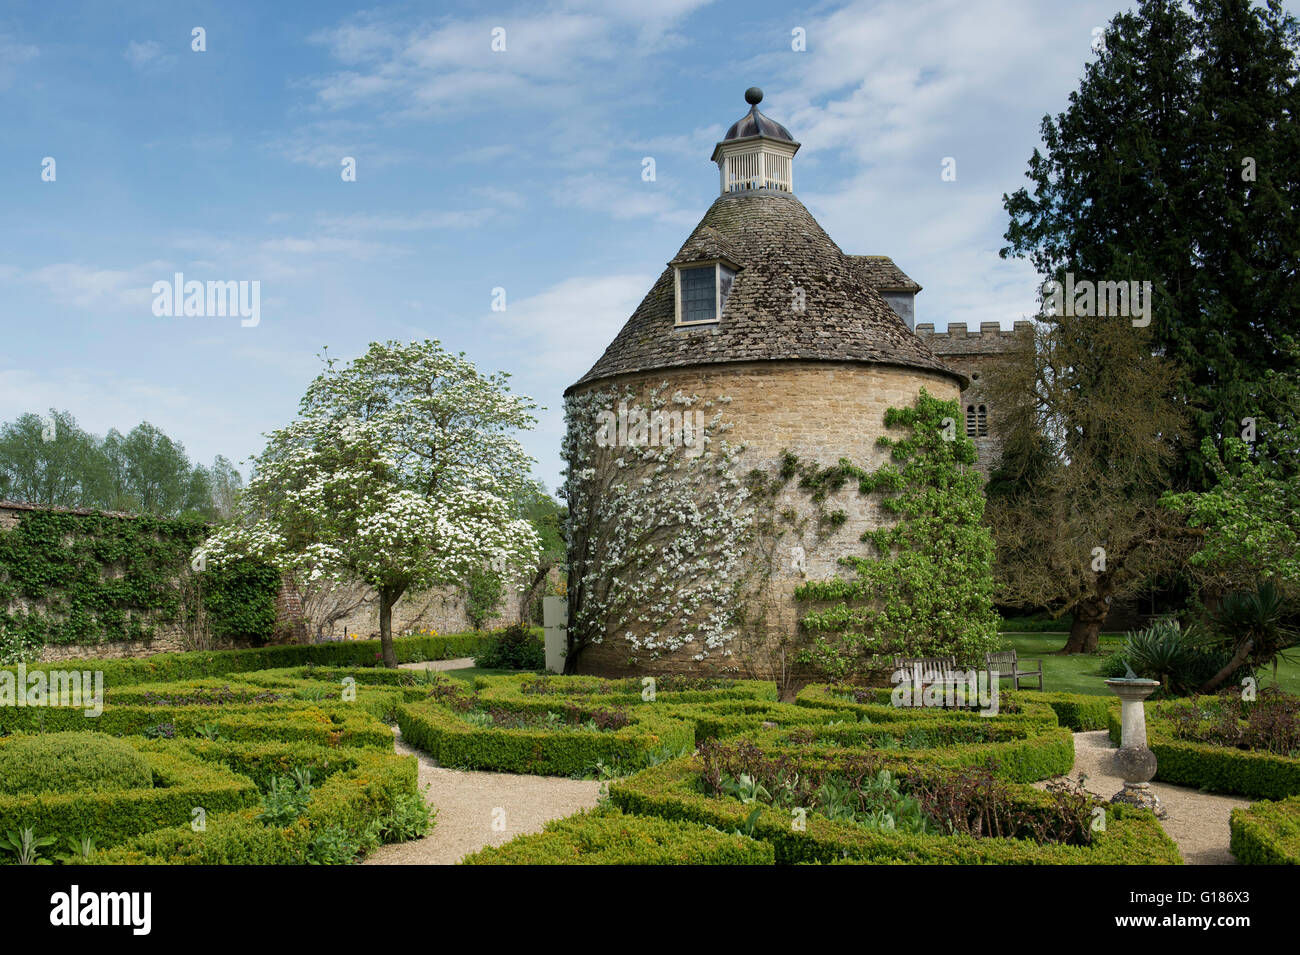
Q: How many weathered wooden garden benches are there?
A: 2